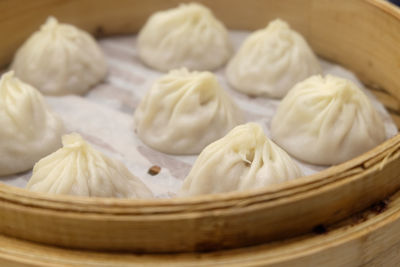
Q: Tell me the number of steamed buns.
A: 8